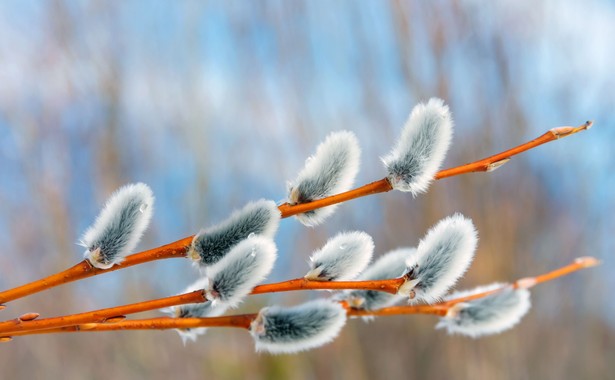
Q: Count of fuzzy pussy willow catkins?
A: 11